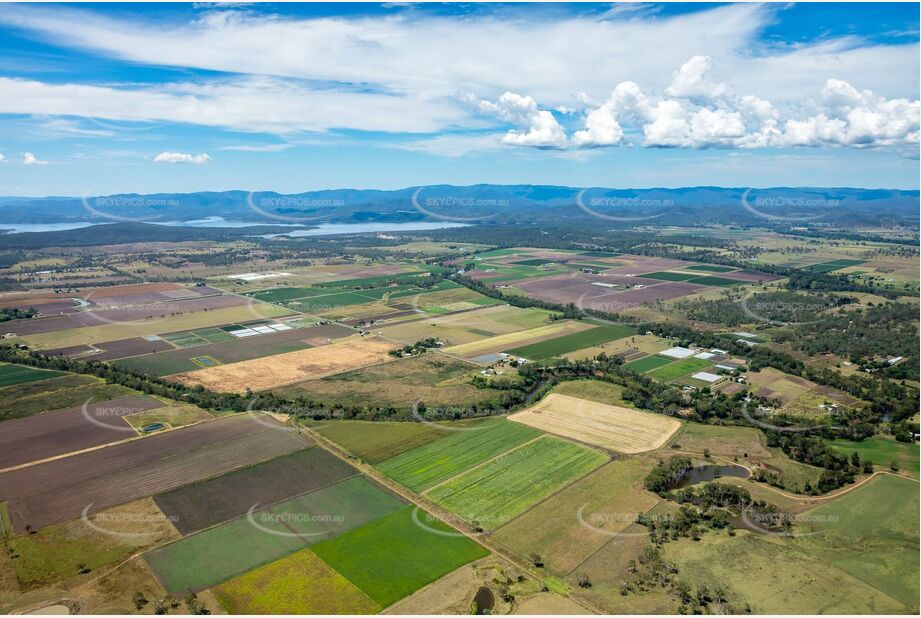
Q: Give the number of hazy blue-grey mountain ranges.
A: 1